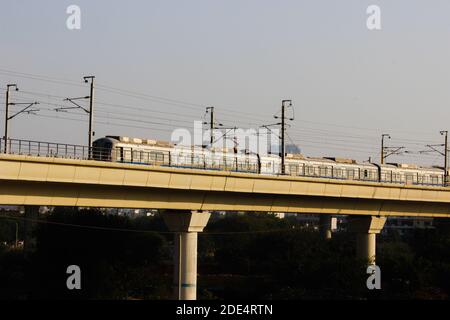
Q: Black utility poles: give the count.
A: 6